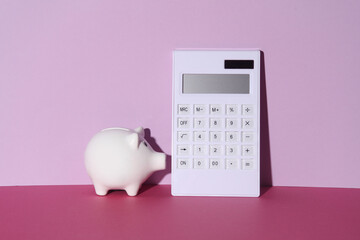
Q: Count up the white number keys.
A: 11